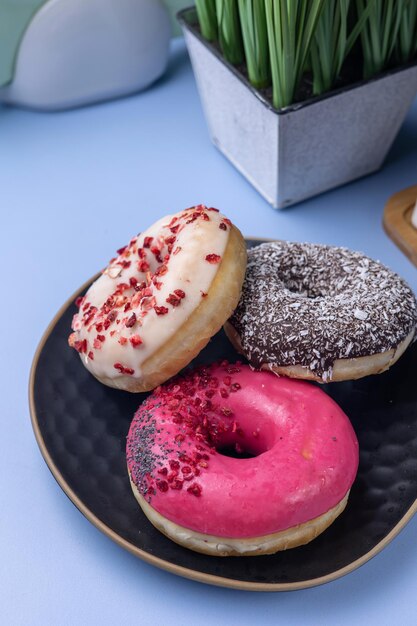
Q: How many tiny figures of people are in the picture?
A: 0